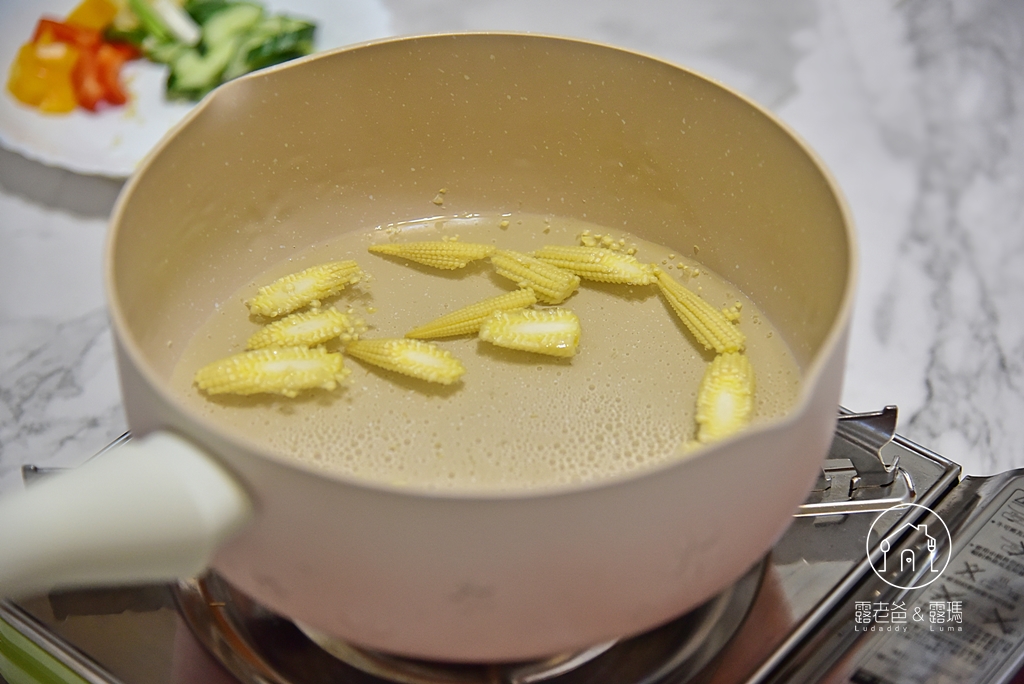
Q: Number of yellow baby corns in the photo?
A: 11